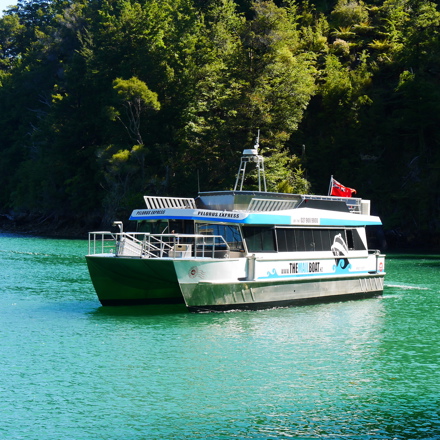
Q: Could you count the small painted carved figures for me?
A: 0